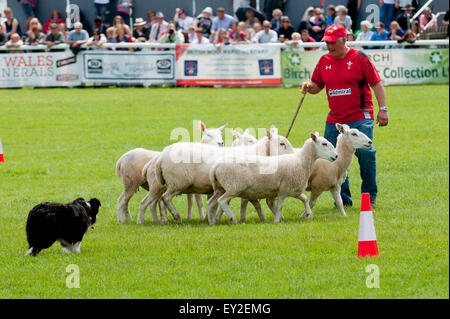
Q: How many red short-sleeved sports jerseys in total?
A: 1